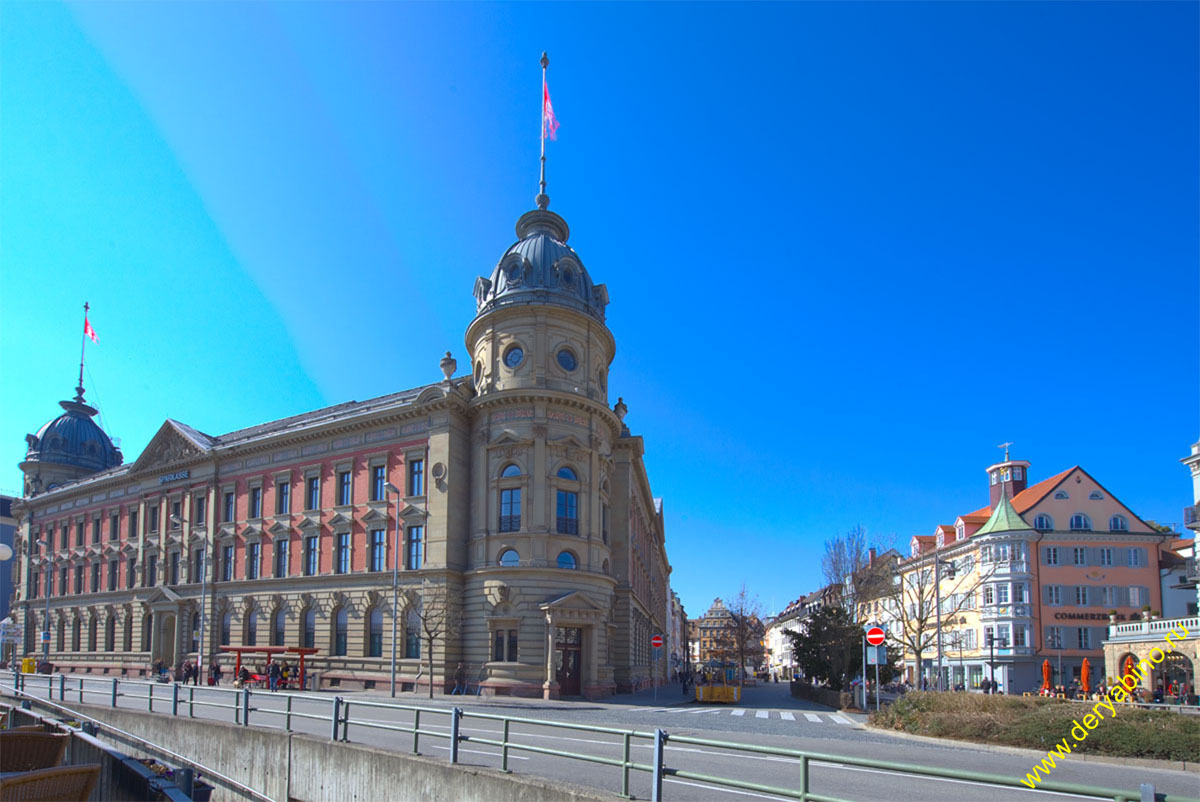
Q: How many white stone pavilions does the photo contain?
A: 1